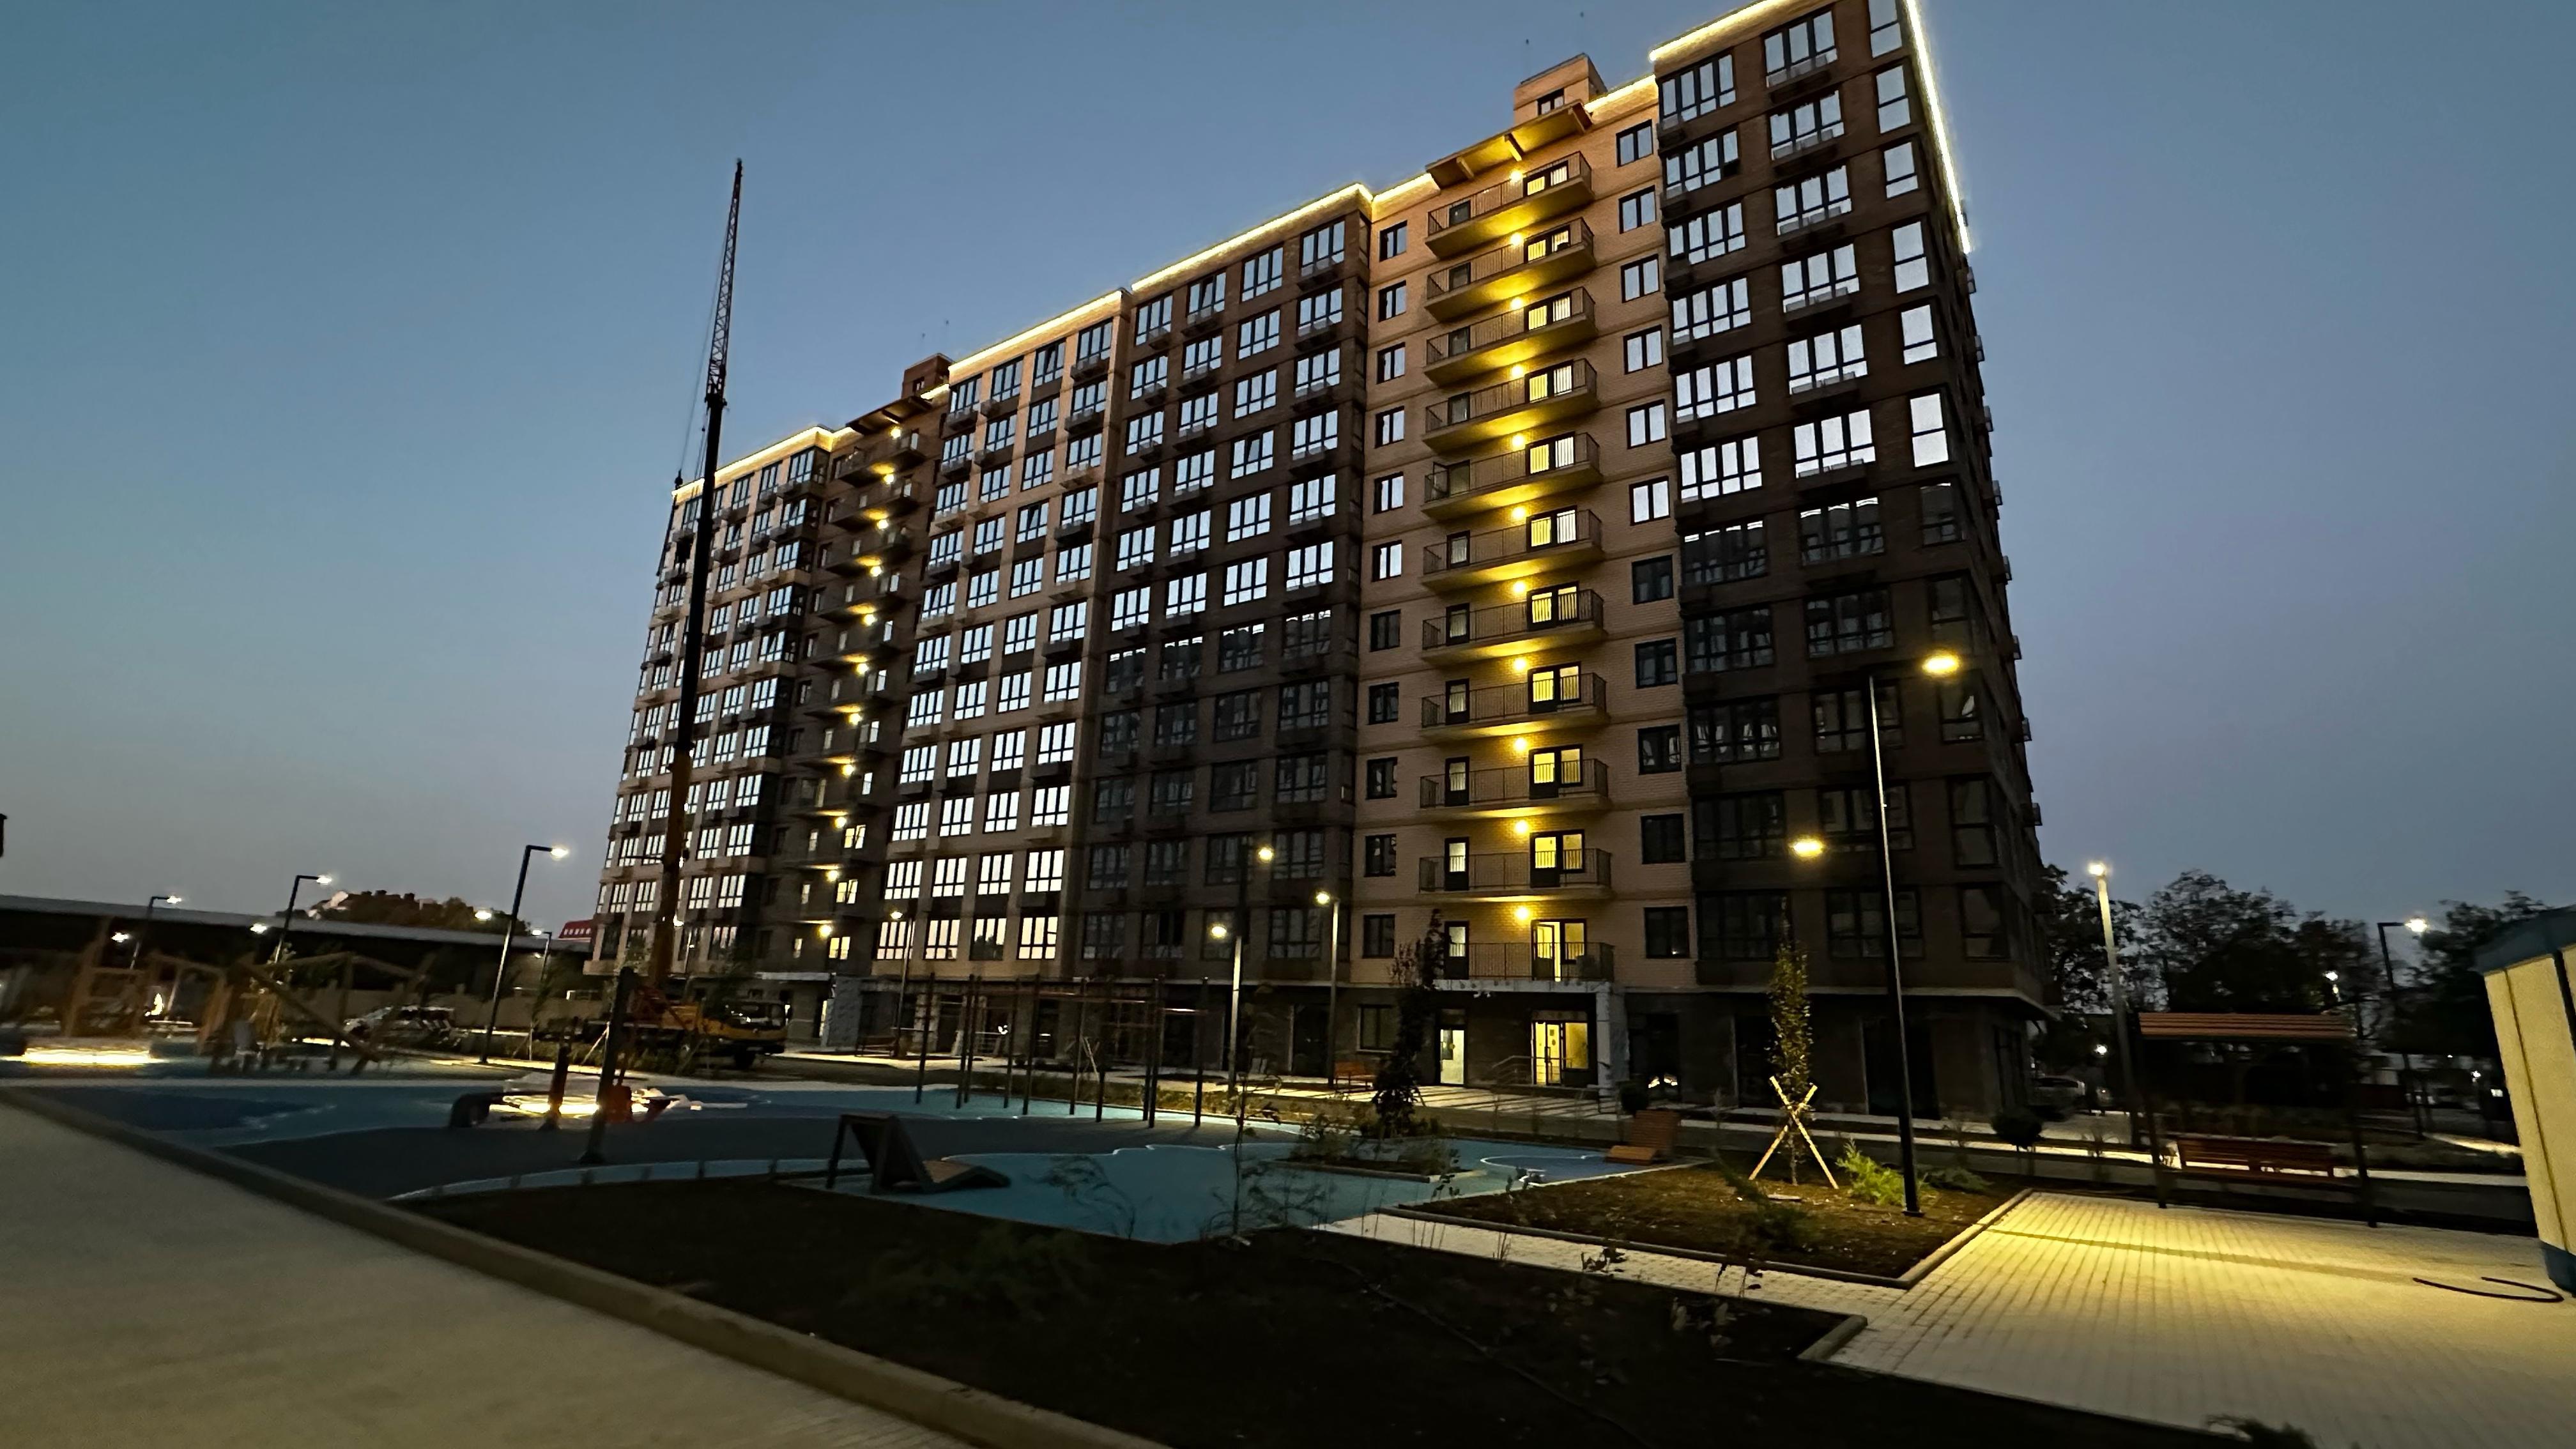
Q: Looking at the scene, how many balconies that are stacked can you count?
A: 11